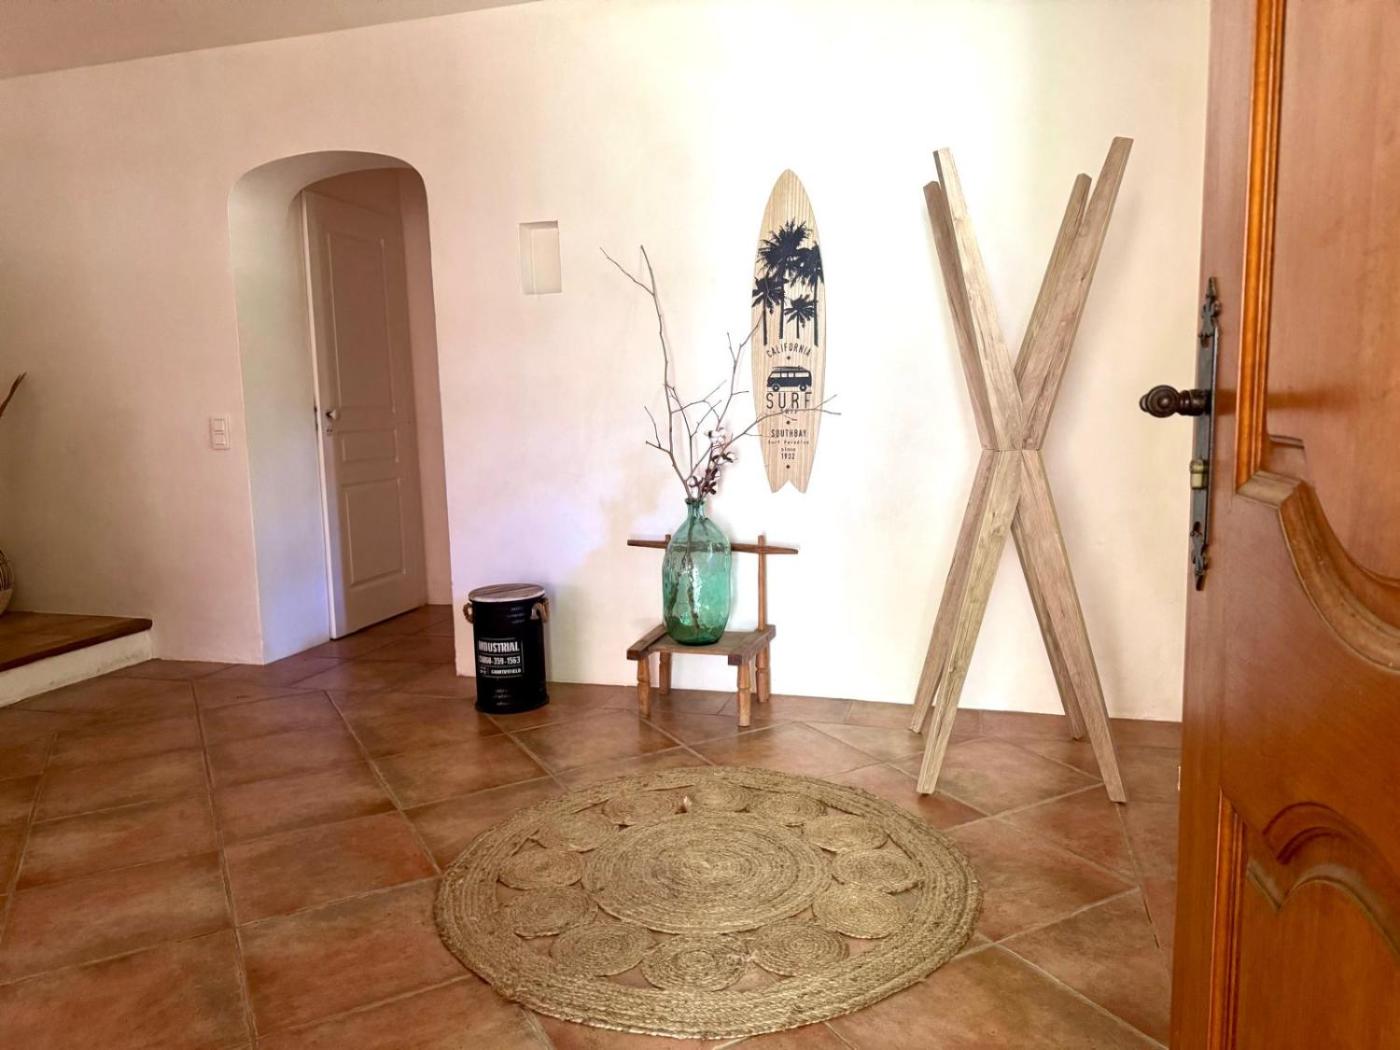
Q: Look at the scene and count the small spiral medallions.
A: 12